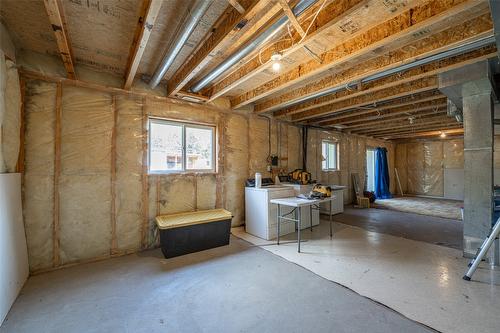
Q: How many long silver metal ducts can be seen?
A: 3